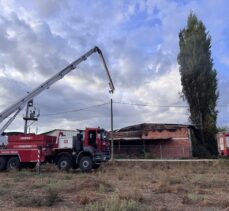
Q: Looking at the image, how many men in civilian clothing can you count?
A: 0